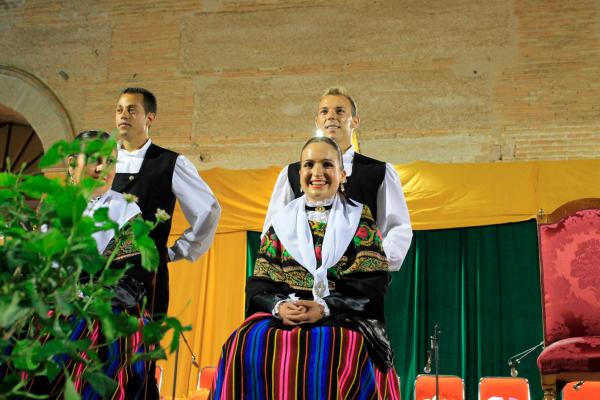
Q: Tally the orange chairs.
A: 5